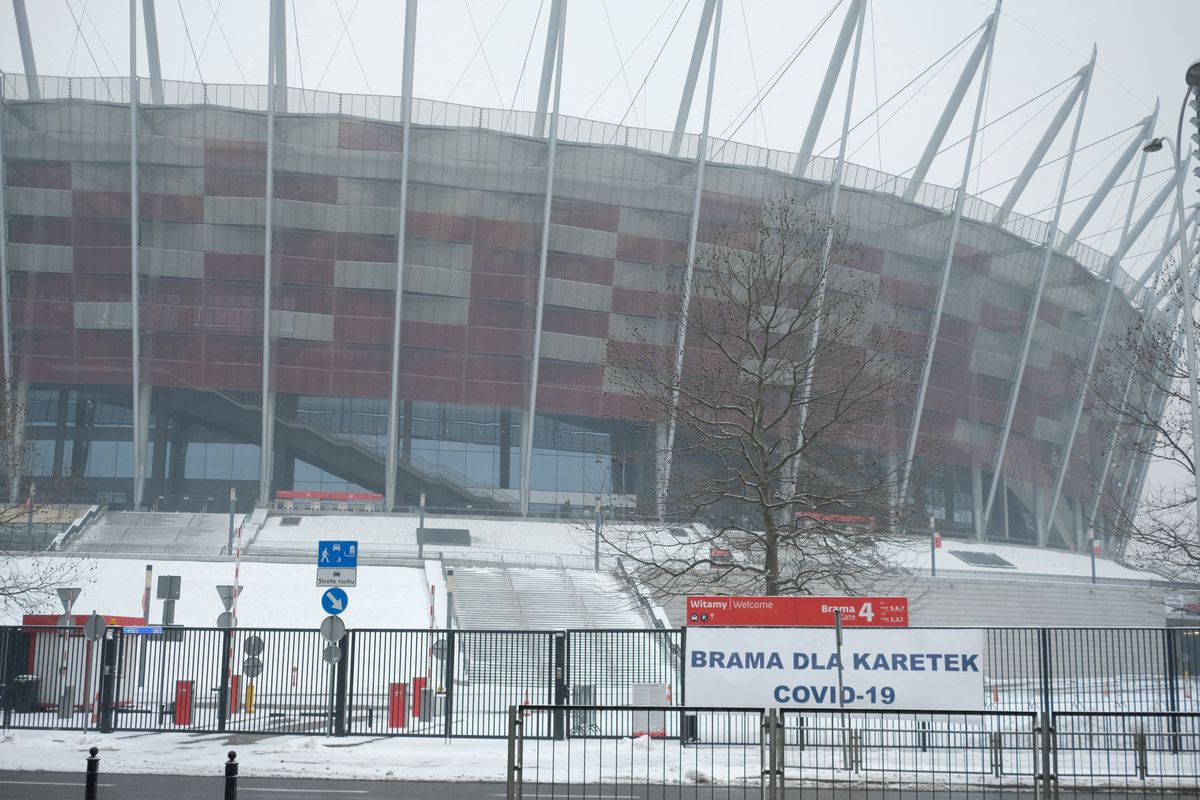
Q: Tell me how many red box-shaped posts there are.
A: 4